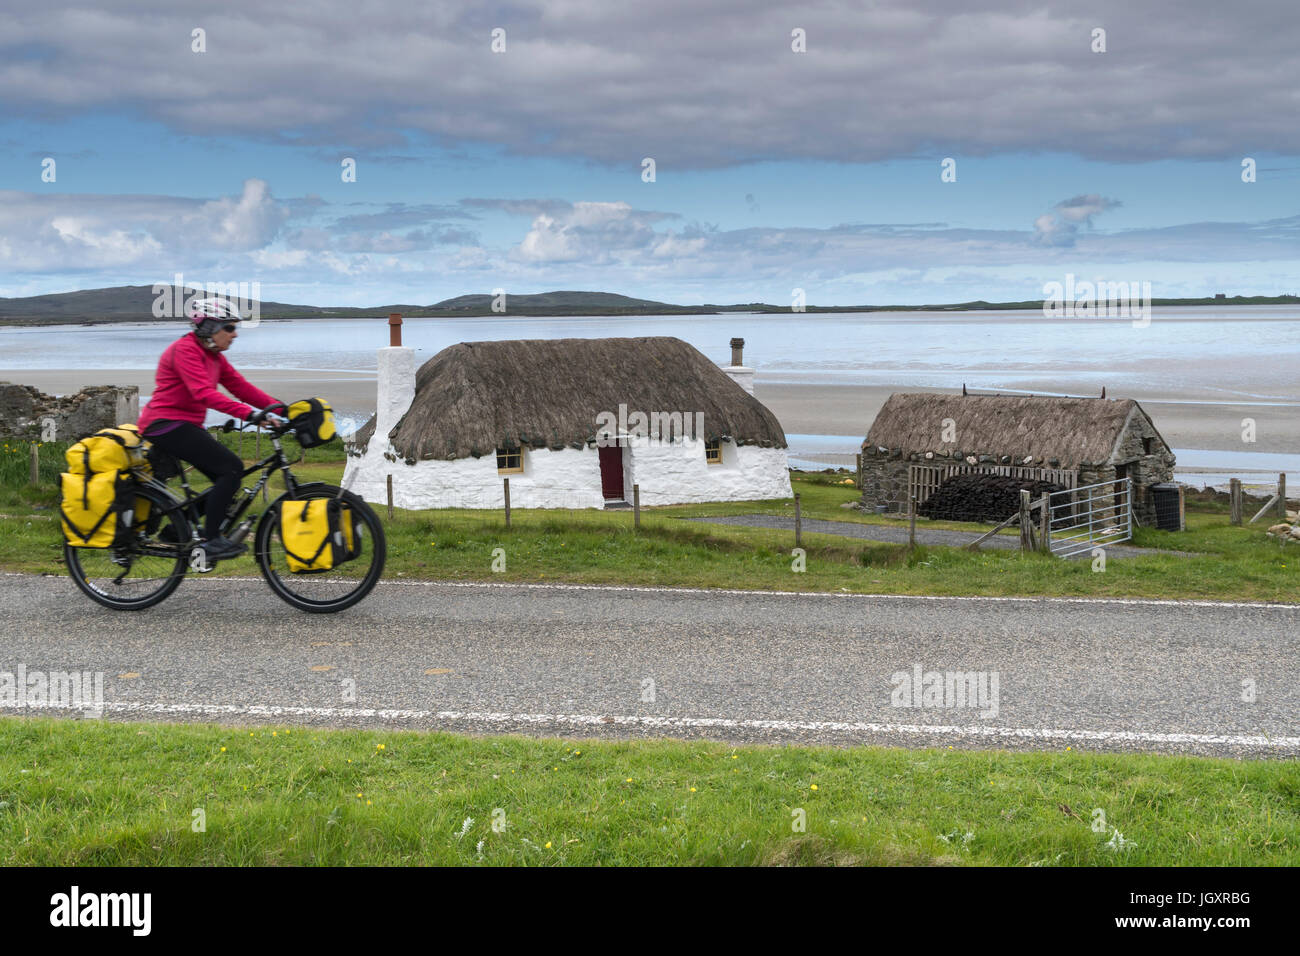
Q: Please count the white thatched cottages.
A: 1